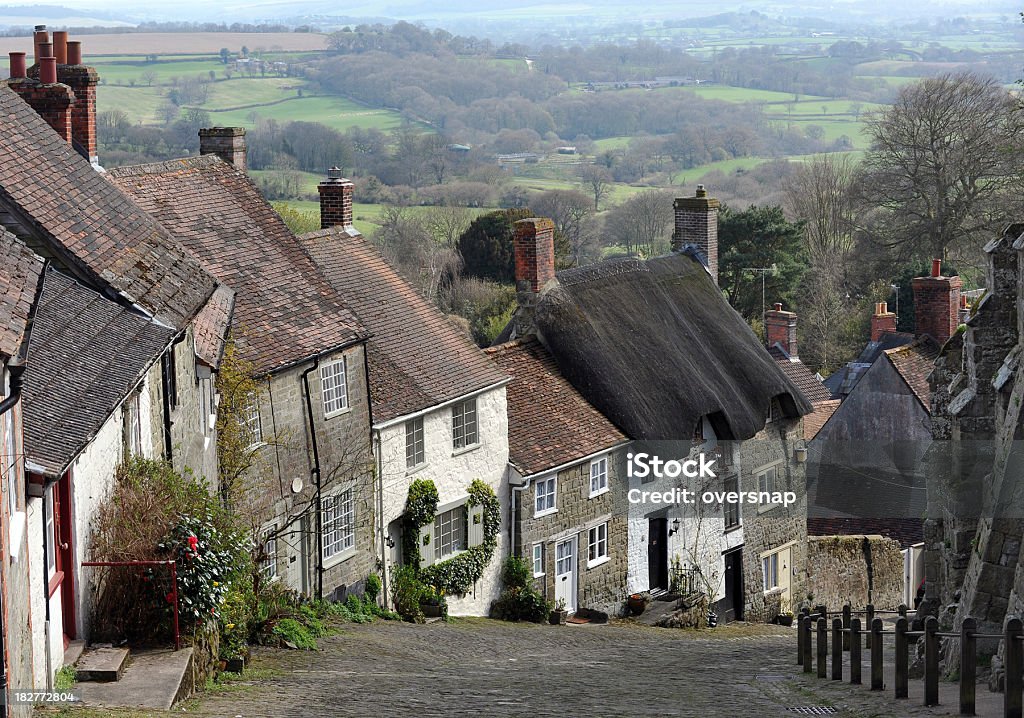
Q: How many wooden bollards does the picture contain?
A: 15